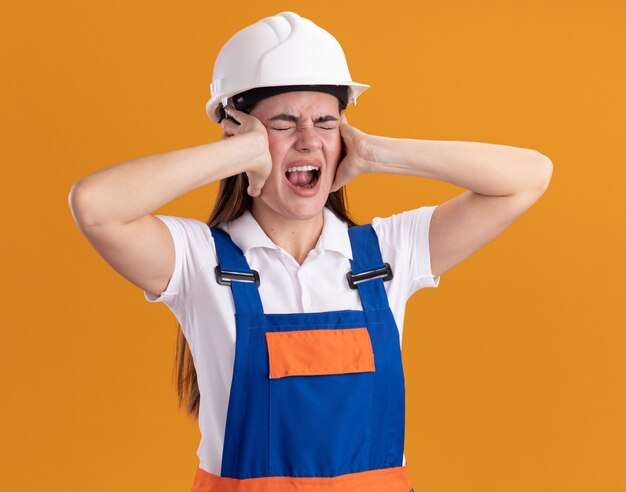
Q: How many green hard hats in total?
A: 0